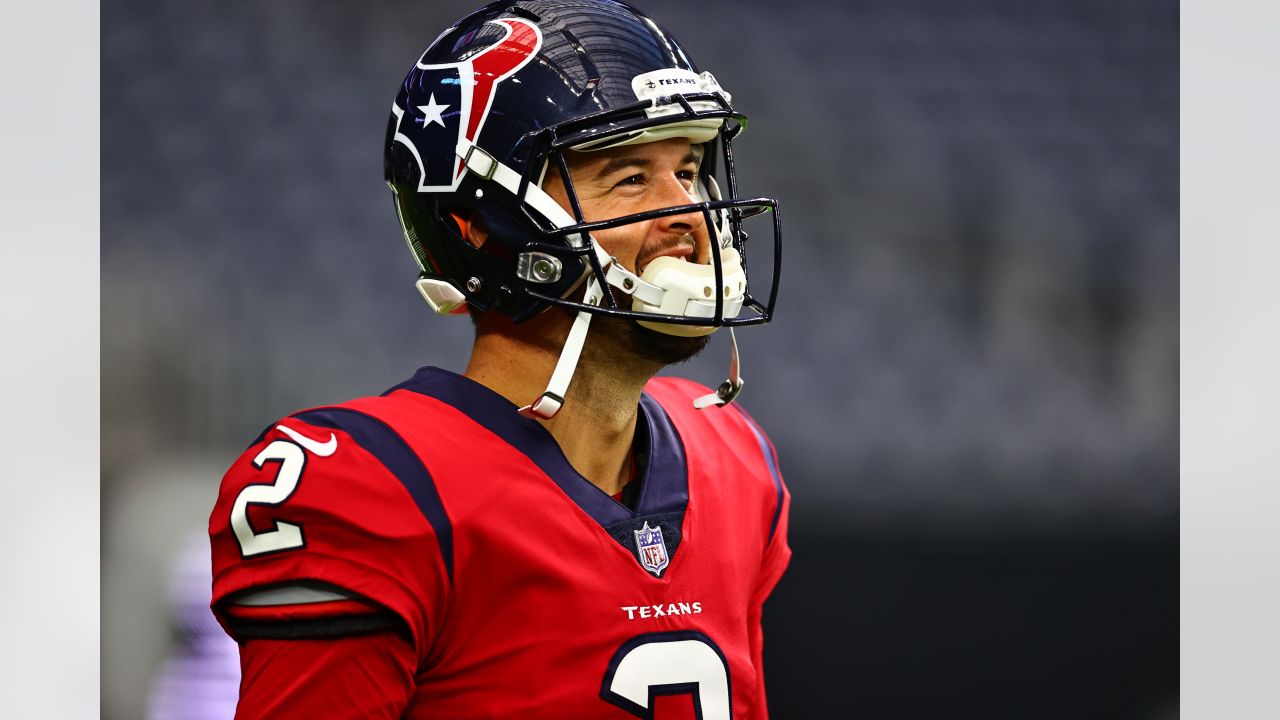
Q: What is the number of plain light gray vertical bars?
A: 2